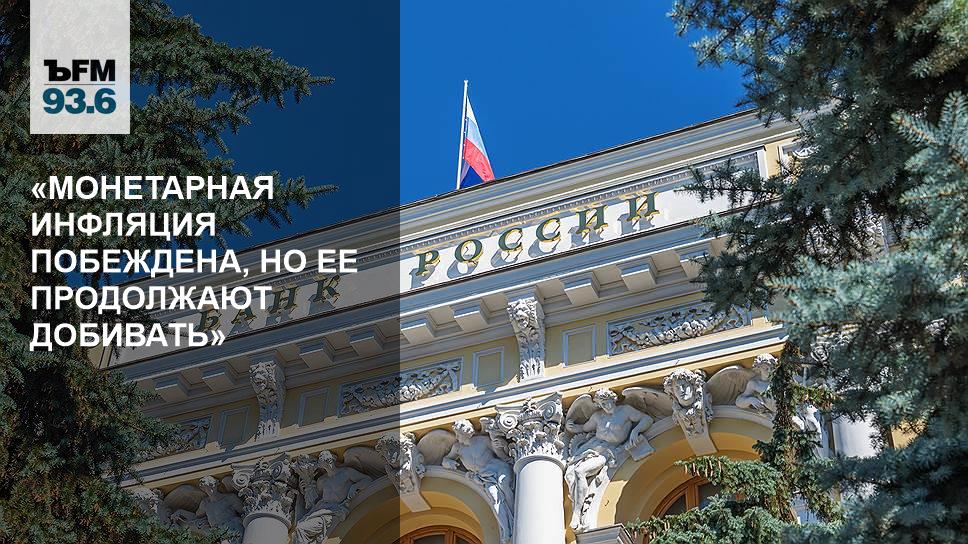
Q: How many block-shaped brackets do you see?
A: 9